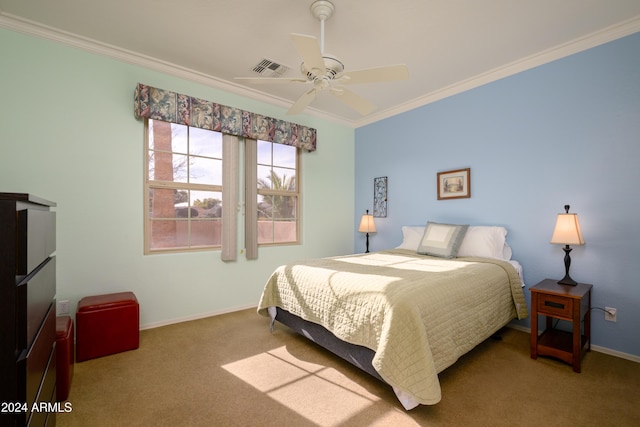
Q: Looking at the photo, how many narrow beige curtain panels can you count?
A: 2